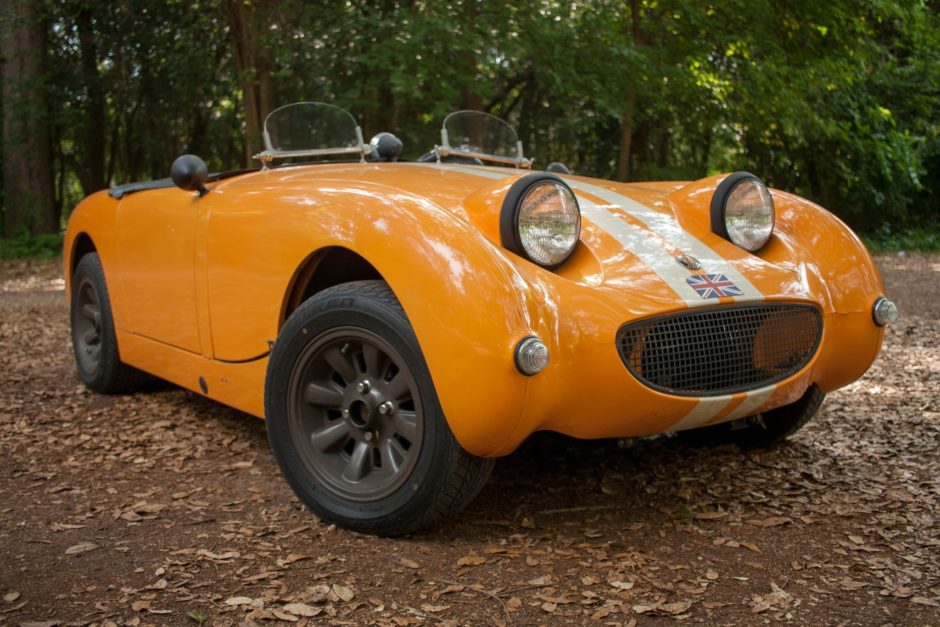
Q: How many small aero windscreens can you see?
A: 2